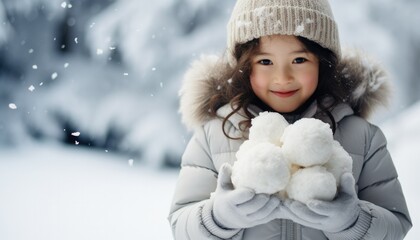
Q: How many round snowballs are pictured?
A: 5